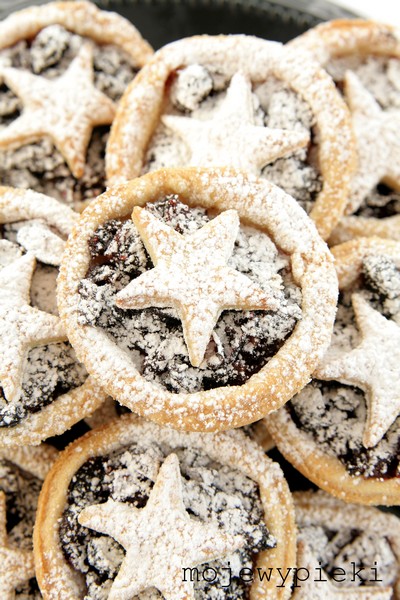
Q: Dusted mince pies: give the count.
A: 9